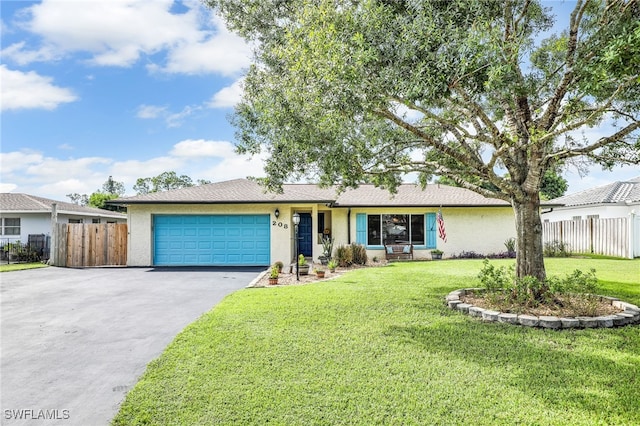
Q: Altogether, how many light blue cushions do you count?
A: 2